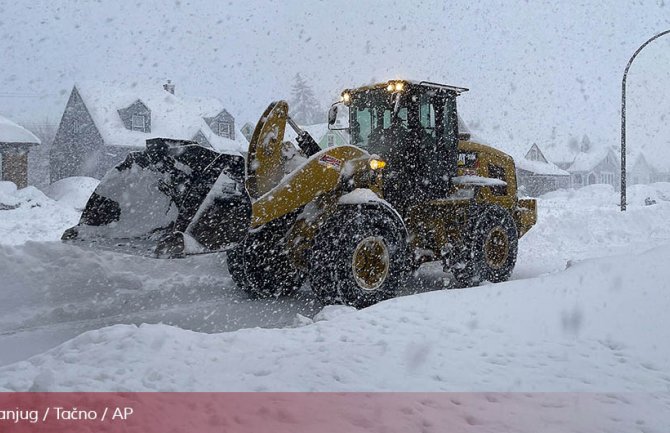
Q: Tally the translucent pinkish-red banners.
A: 1